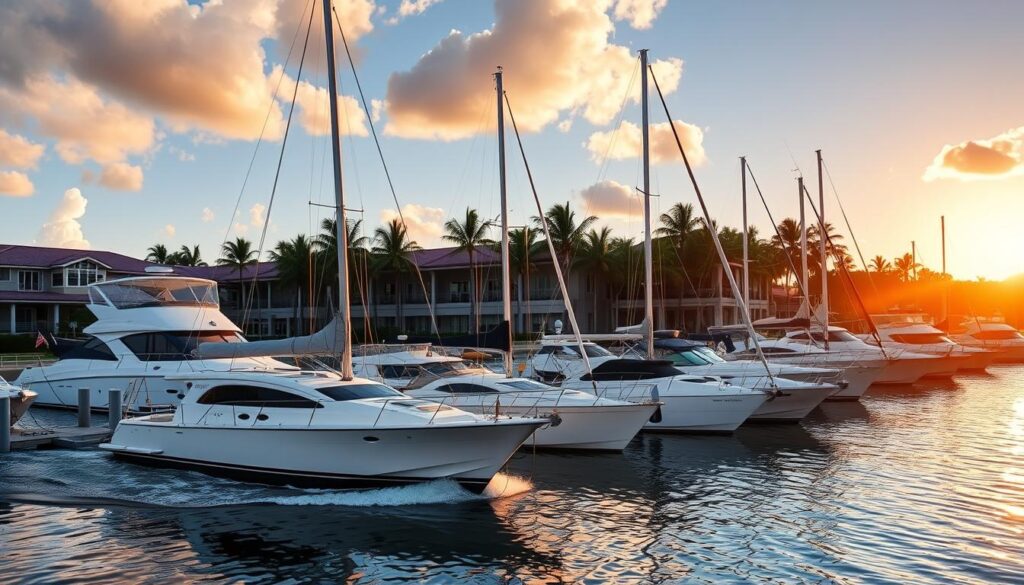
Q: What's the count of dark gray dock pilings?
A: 3